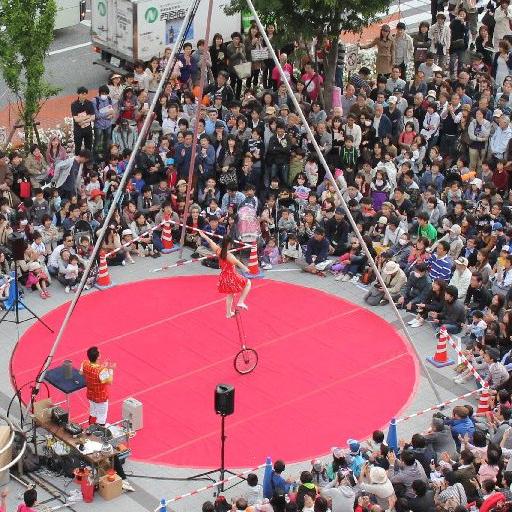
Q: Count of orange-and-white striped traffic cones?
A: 5